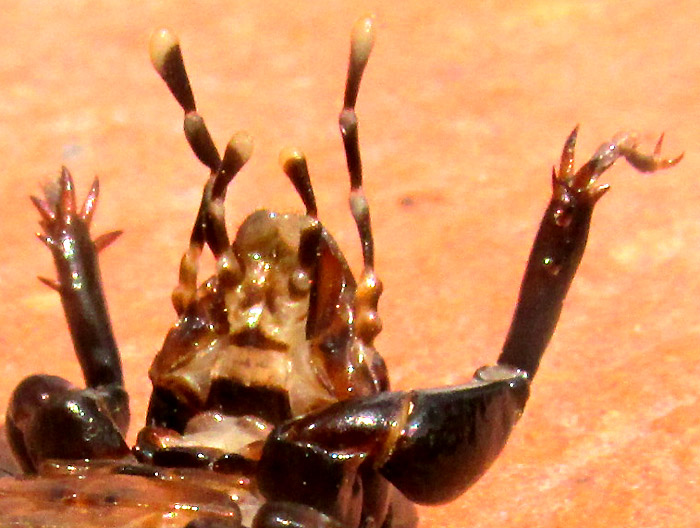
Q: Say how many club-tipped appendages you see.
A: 4